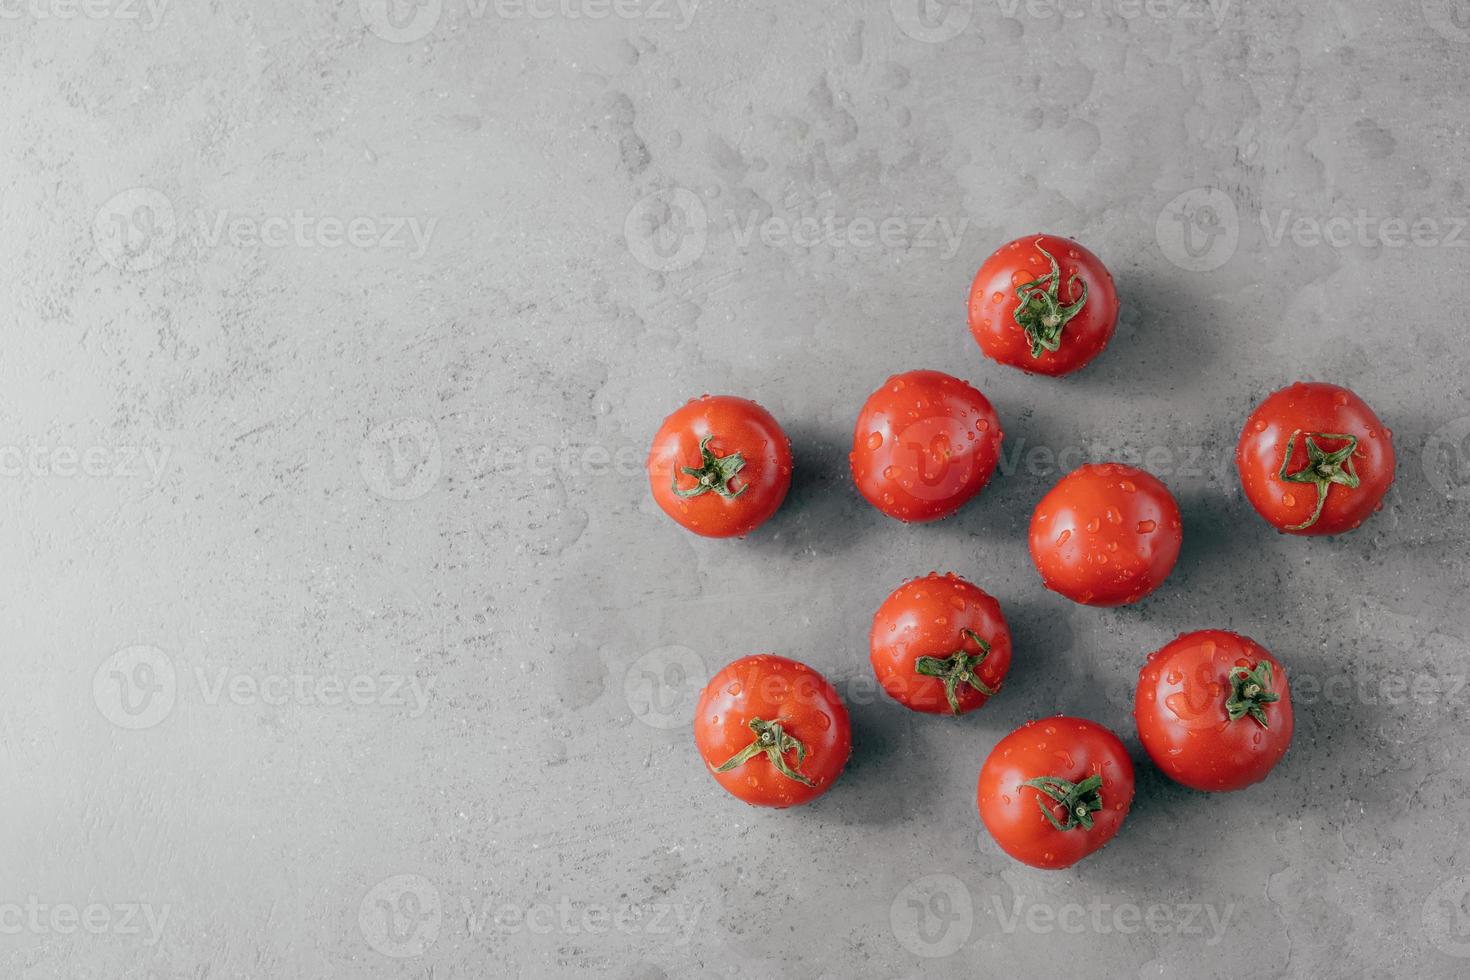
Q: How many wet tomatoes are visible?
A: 9